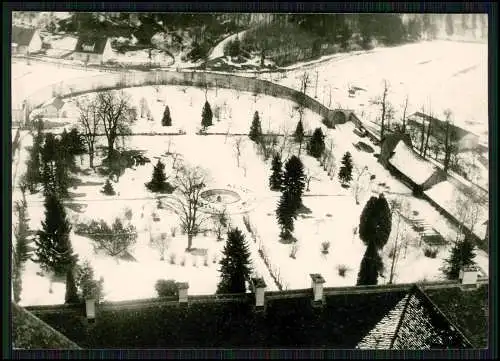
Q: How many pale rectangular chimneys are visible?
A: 5